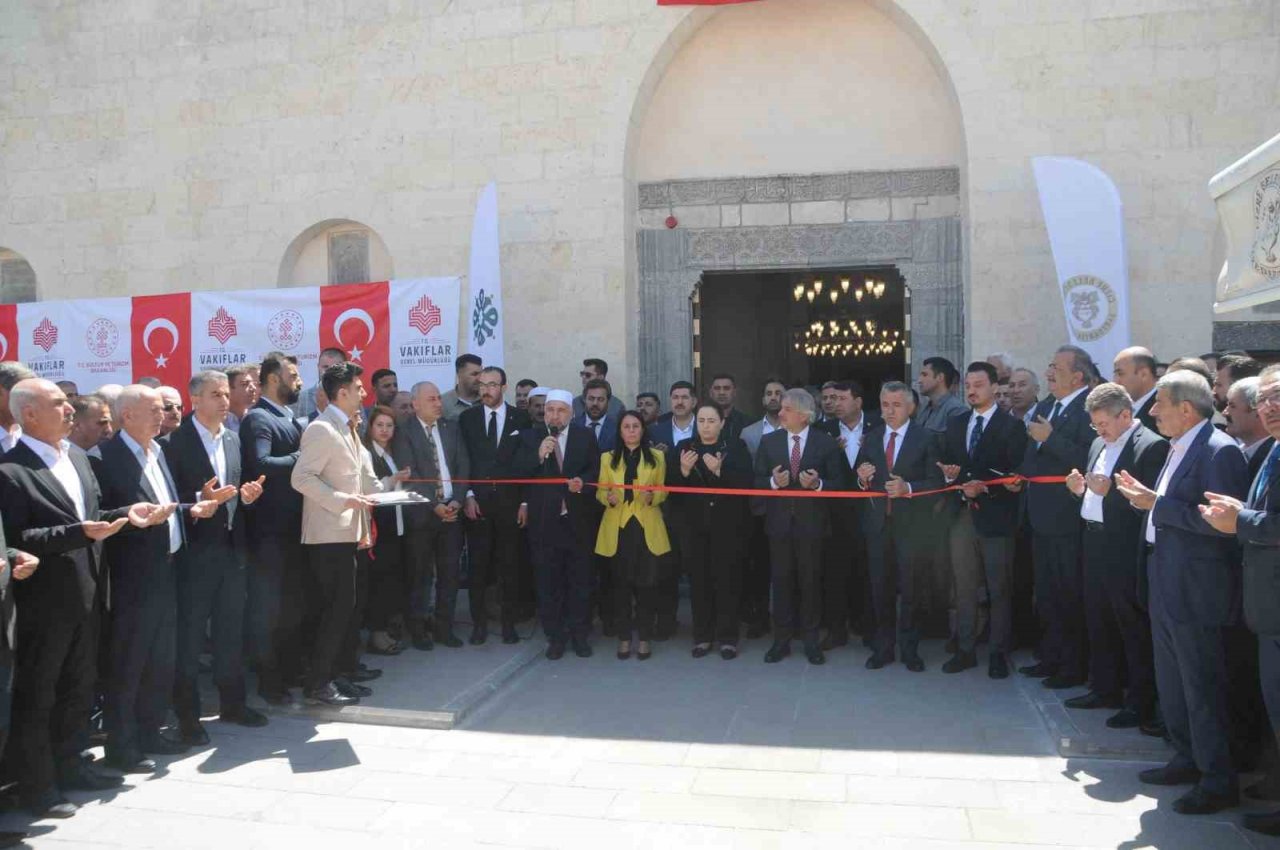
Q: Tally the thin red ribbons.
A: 1